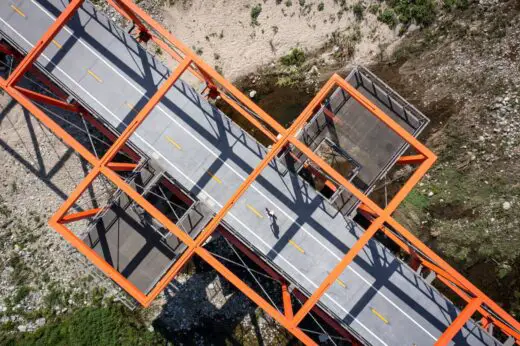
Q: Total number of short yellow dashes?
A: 10